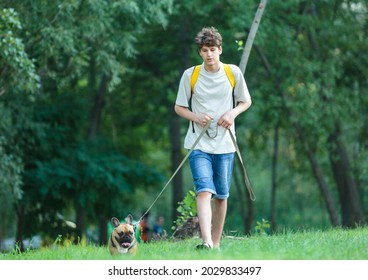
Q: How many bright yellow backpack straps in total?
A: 2